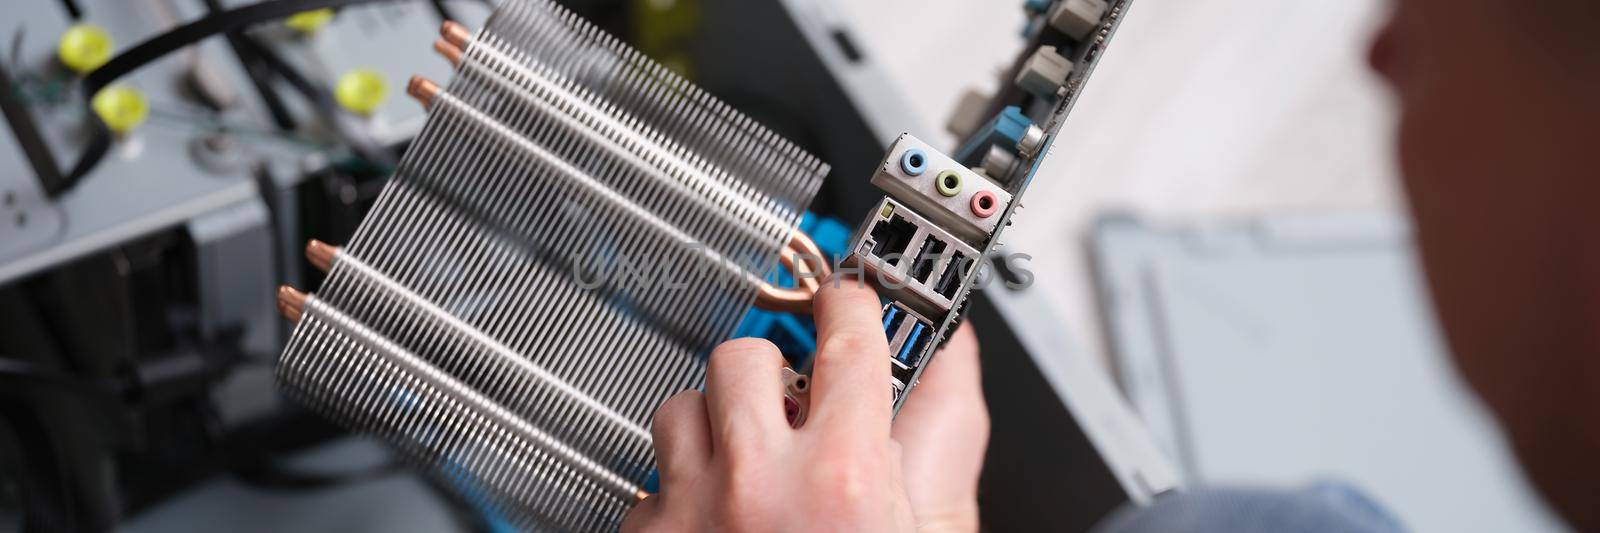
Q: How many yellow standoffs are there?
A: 4